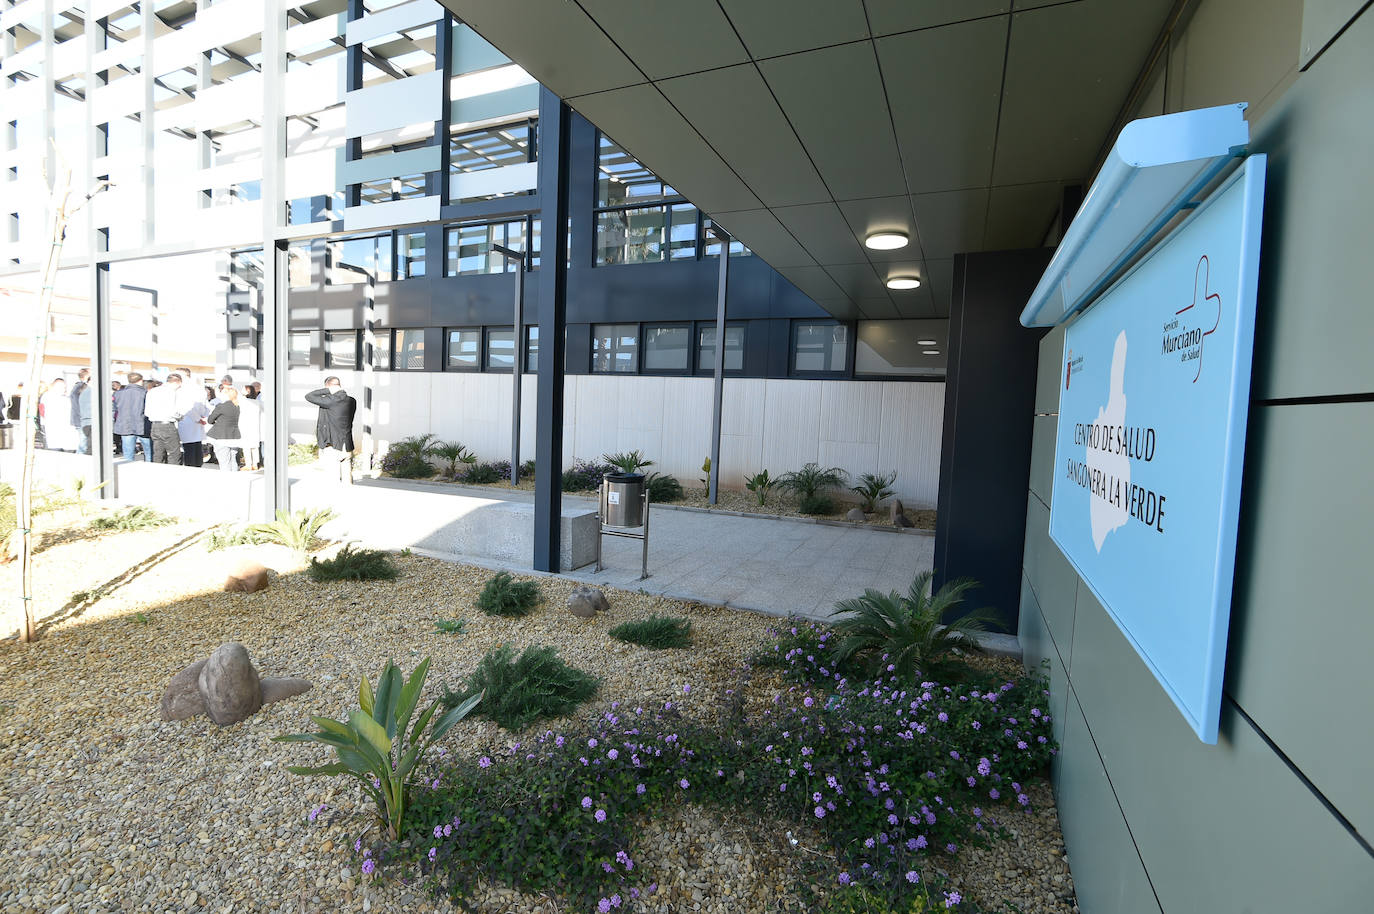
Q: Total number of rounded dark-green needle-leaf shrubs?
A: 4